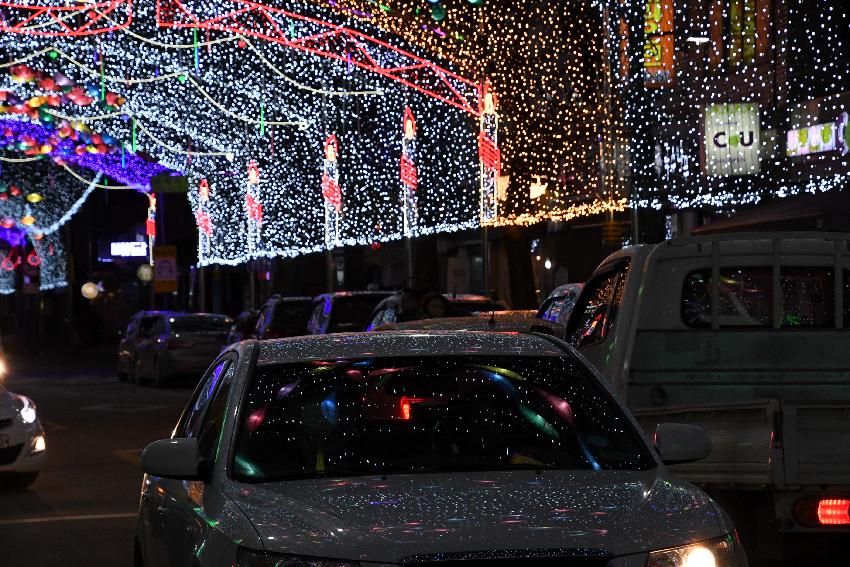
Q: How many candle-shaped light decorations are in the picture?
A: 6